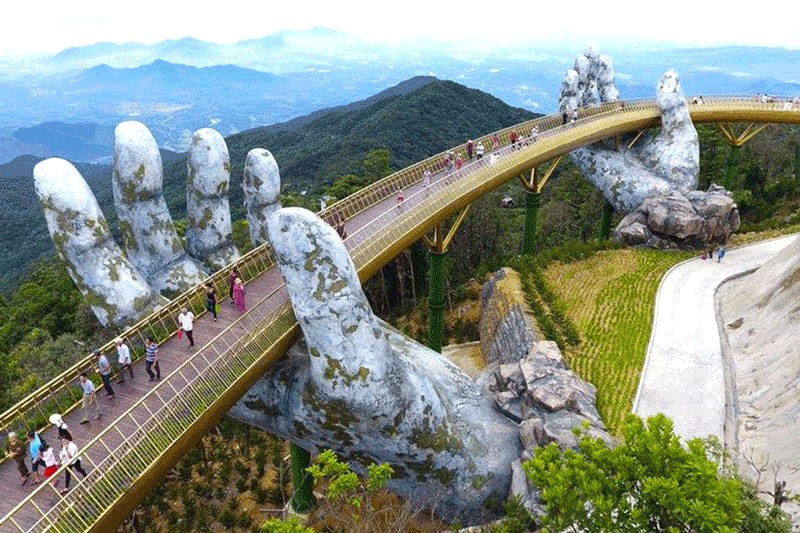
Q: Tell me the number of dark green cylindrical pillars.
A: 5